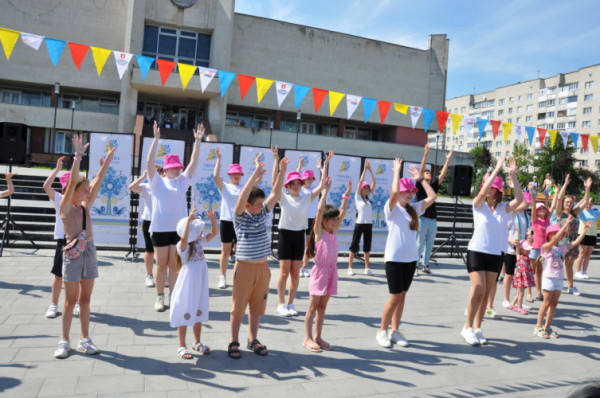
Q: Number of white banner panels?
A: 8